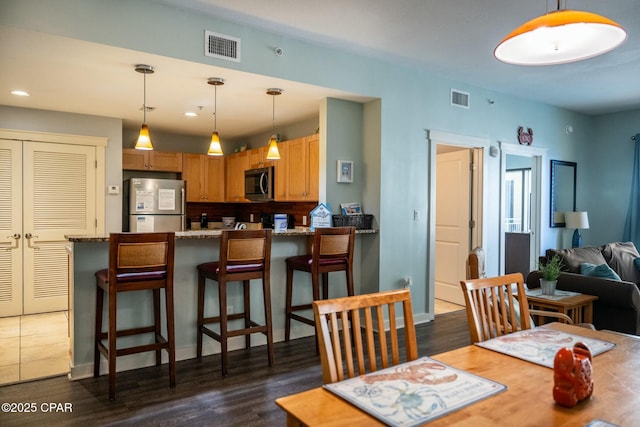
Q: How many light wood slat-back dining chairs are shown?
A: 2